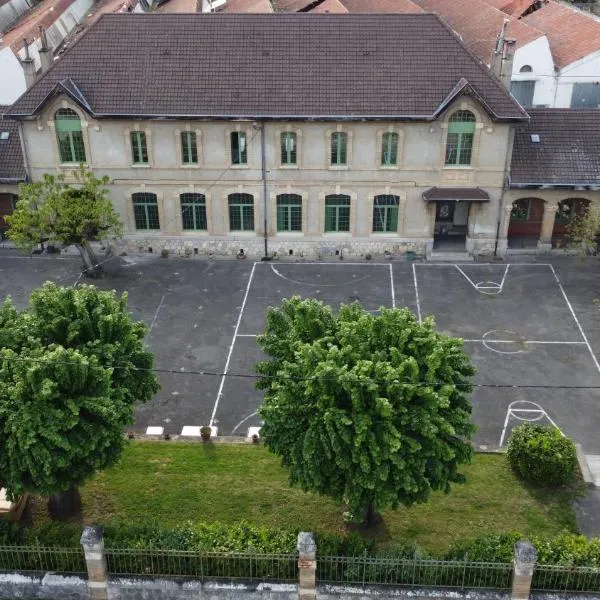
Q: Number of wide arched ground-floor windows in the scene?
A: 6